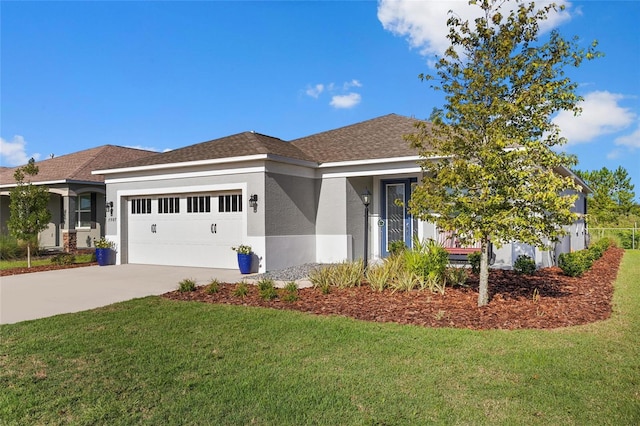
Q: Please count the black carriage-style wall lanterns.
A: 2